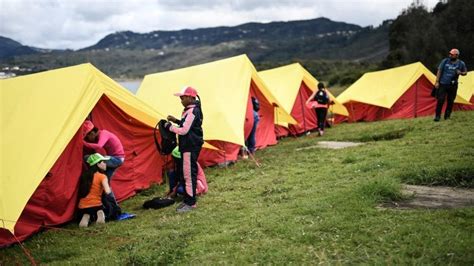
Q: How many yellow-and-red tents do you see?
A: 5